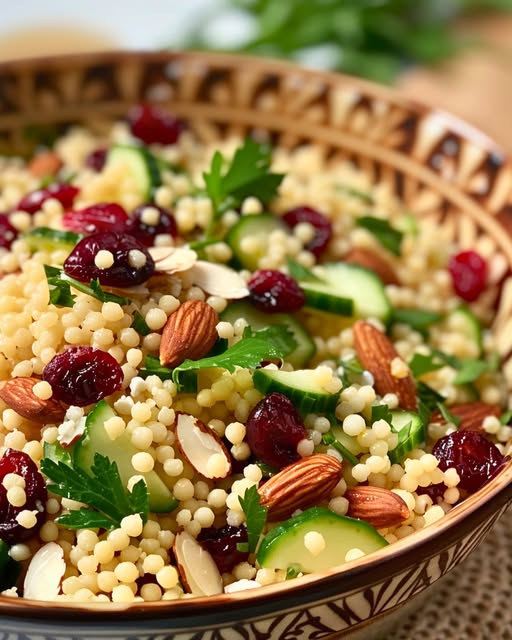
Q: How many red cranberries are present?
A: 15